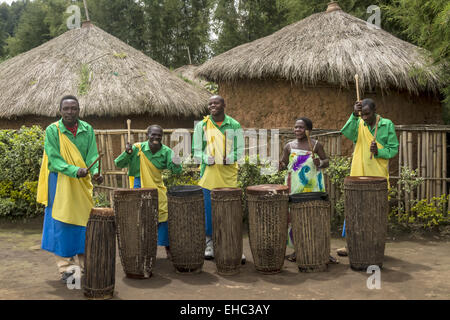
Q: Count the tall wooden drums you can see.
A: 7